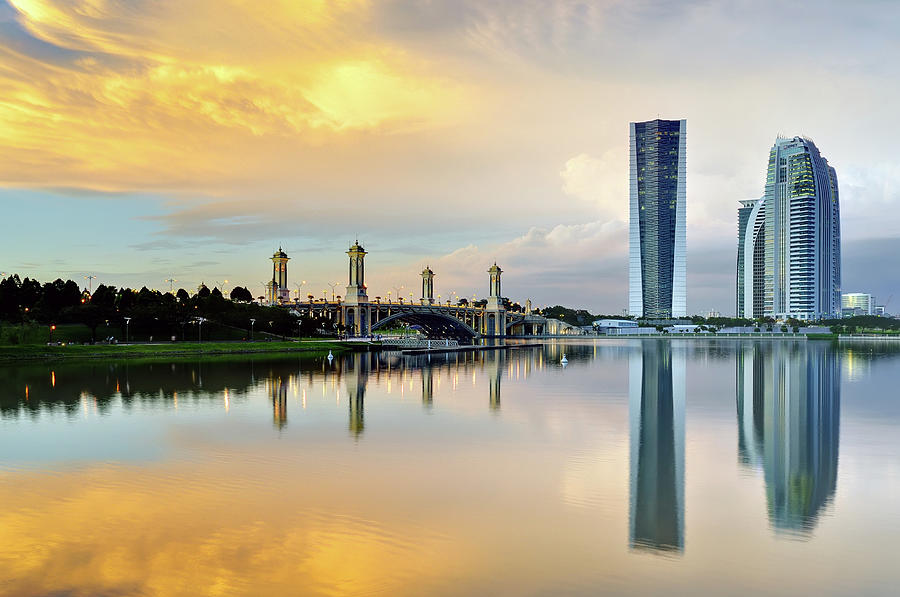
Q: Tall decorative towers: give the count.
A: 4